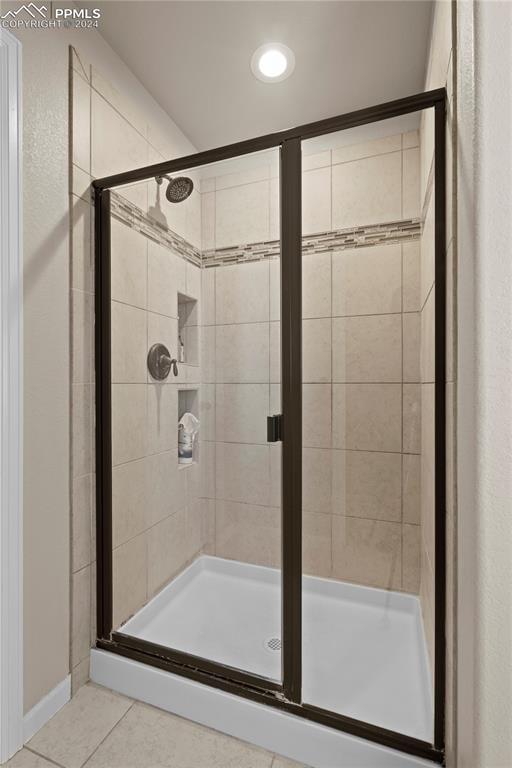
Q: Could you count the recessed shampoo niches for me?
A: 2